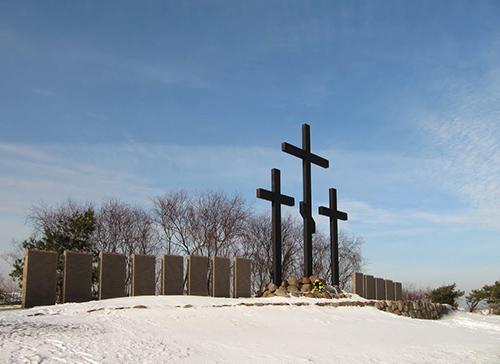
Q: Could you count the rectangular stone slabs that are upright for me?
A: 13